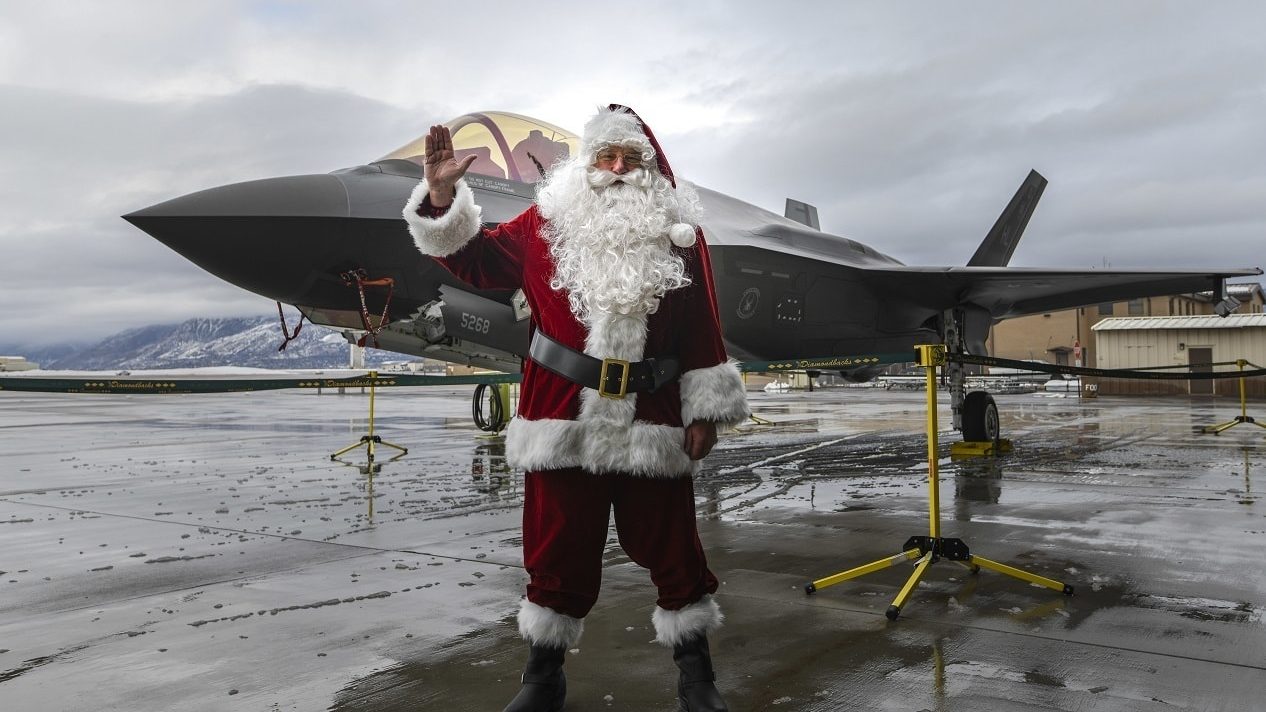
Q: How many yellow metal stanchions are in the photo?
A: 4